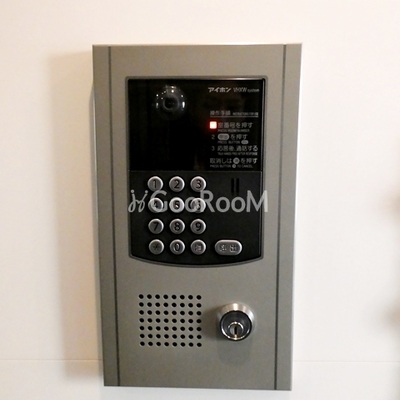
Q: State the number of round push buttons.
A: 12